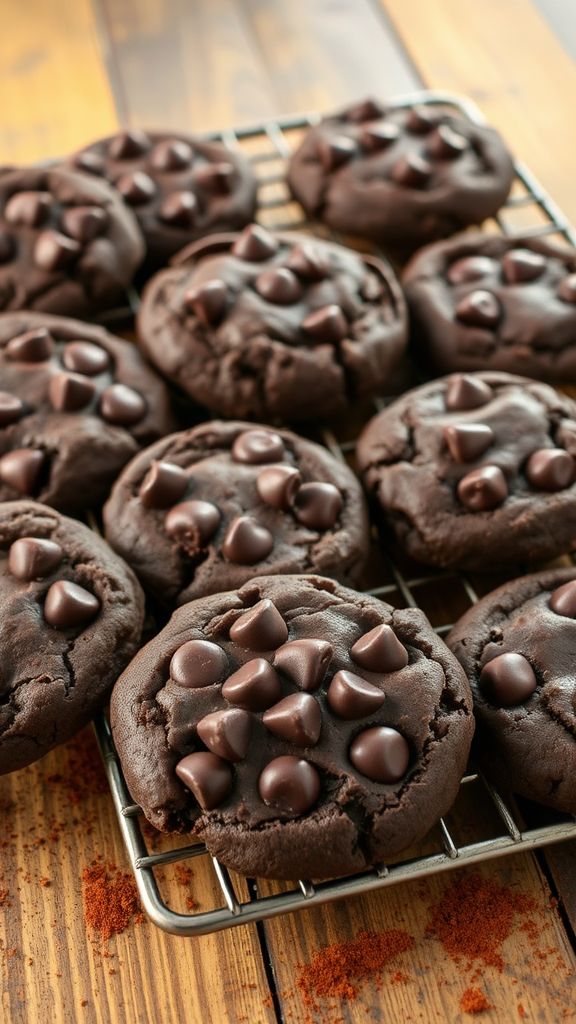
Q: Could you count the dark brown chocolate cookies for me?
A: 11